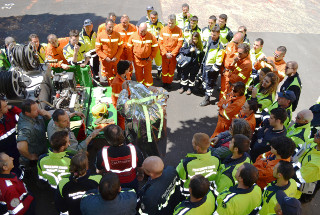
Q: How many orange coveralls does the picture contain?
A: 13